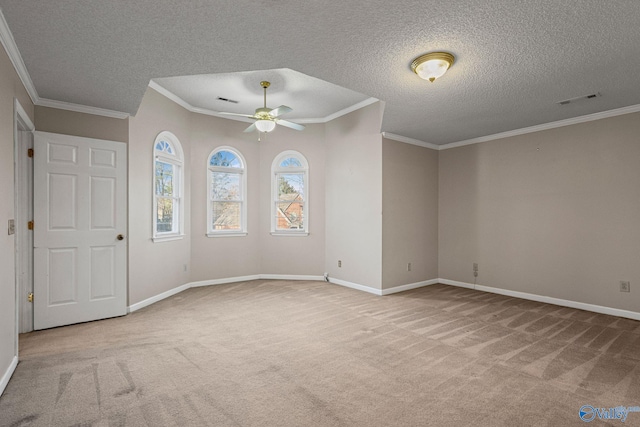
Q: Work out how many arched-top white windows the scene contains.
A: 3